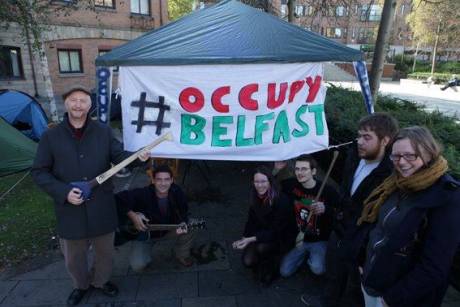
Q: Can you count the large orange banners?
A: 0